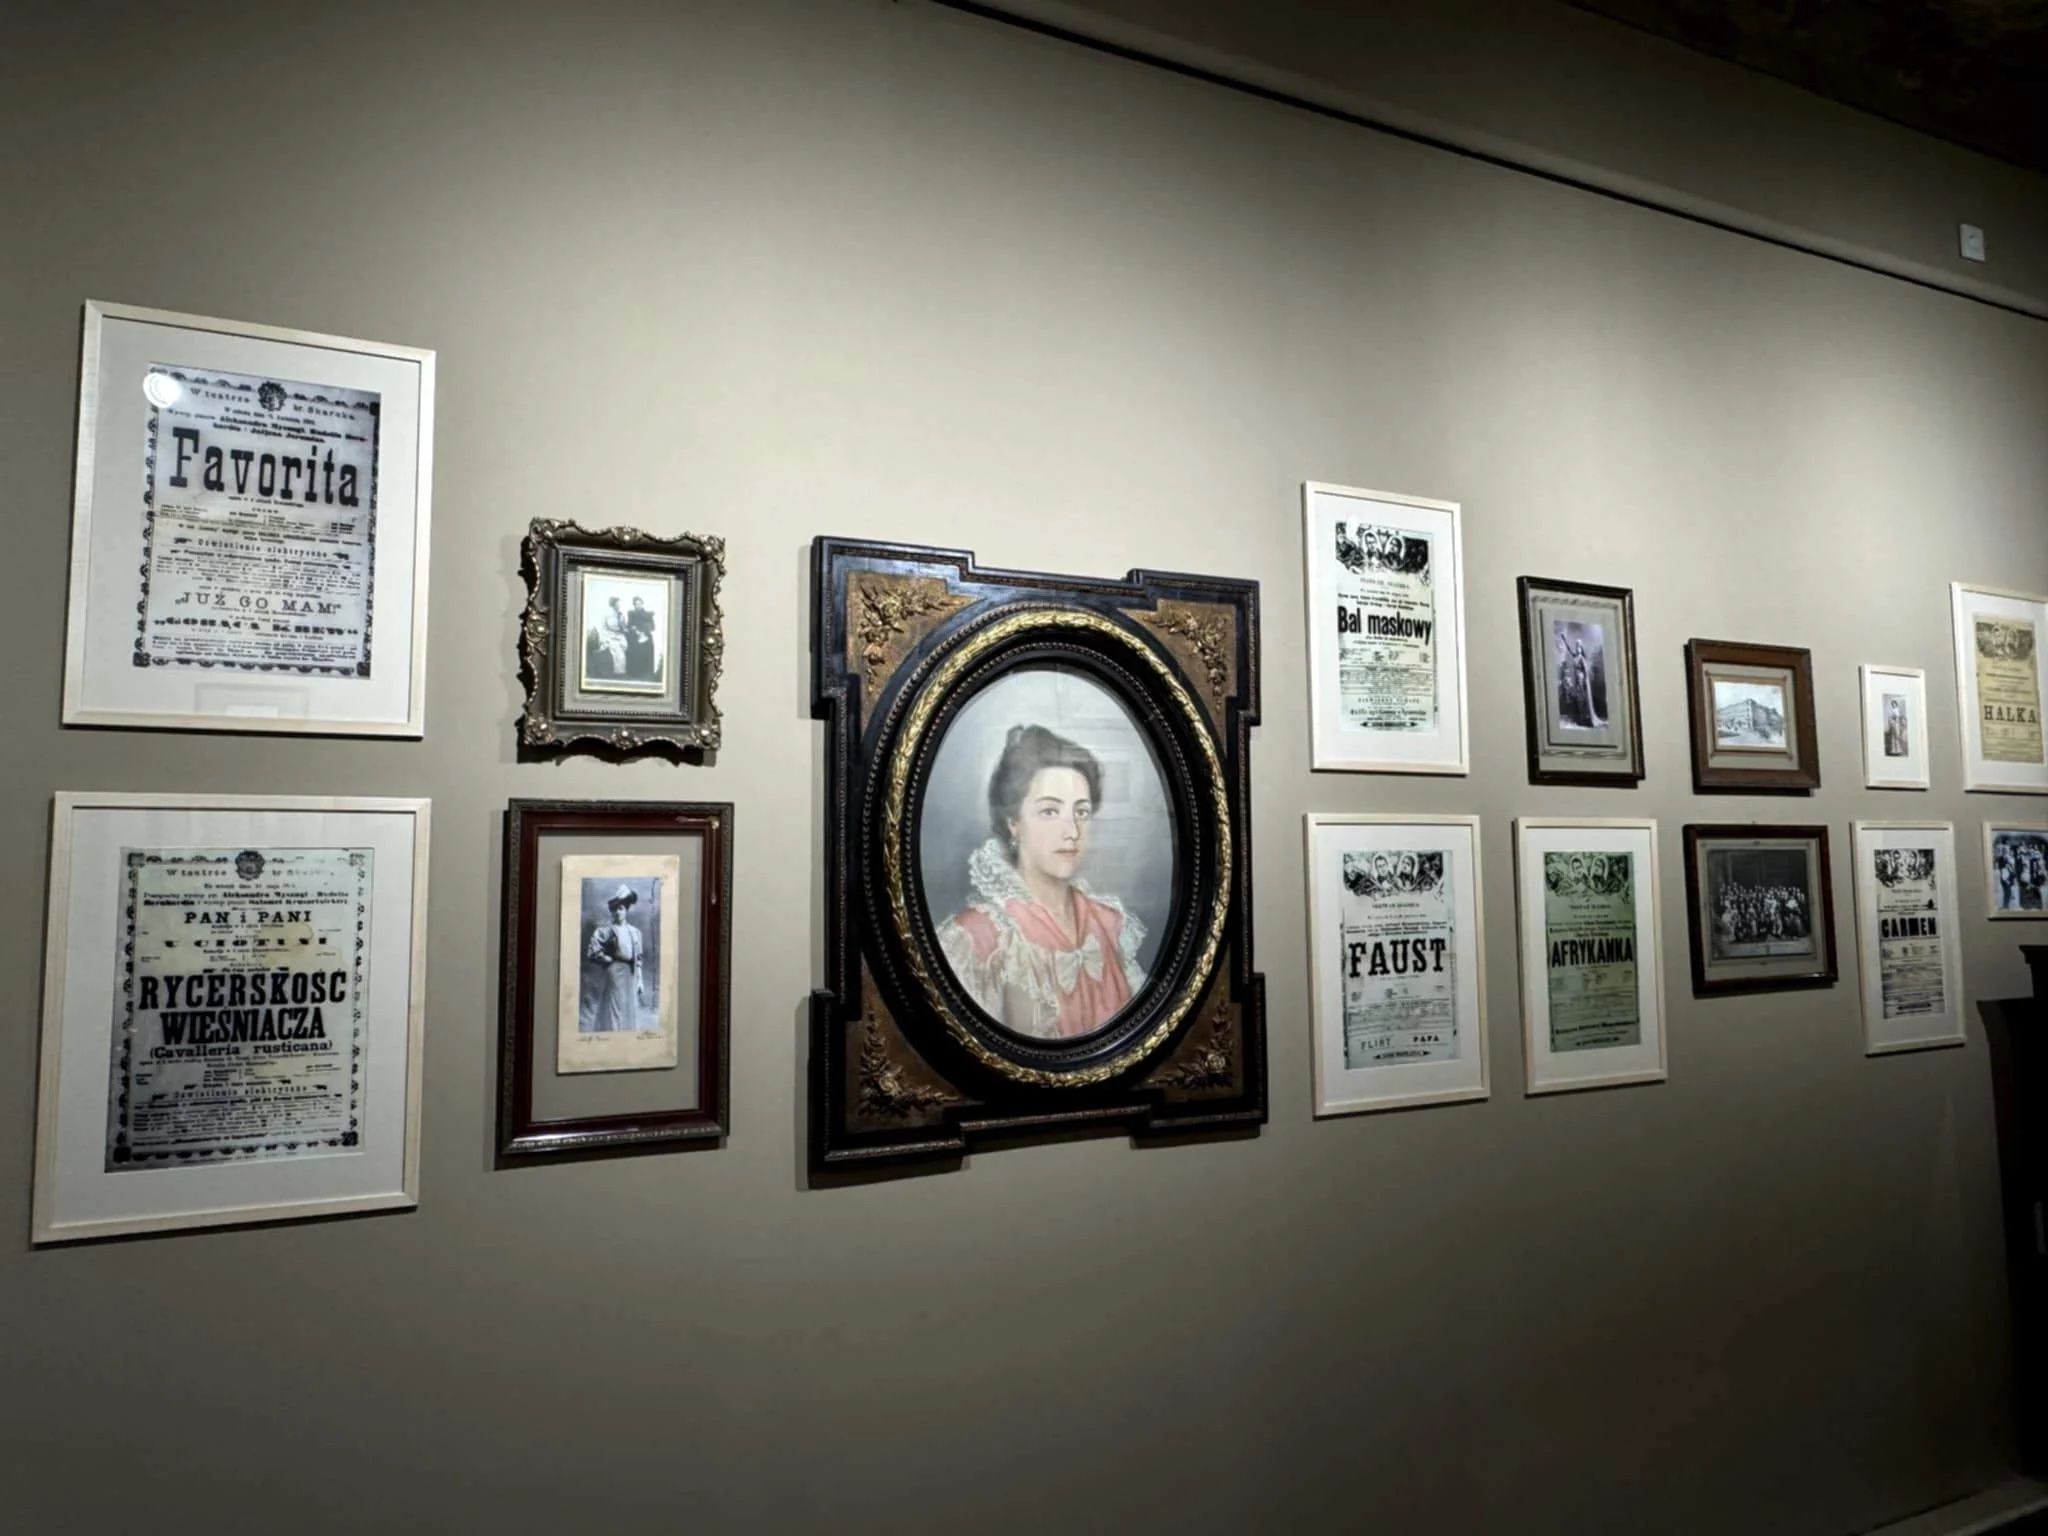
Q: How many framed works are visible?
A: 15